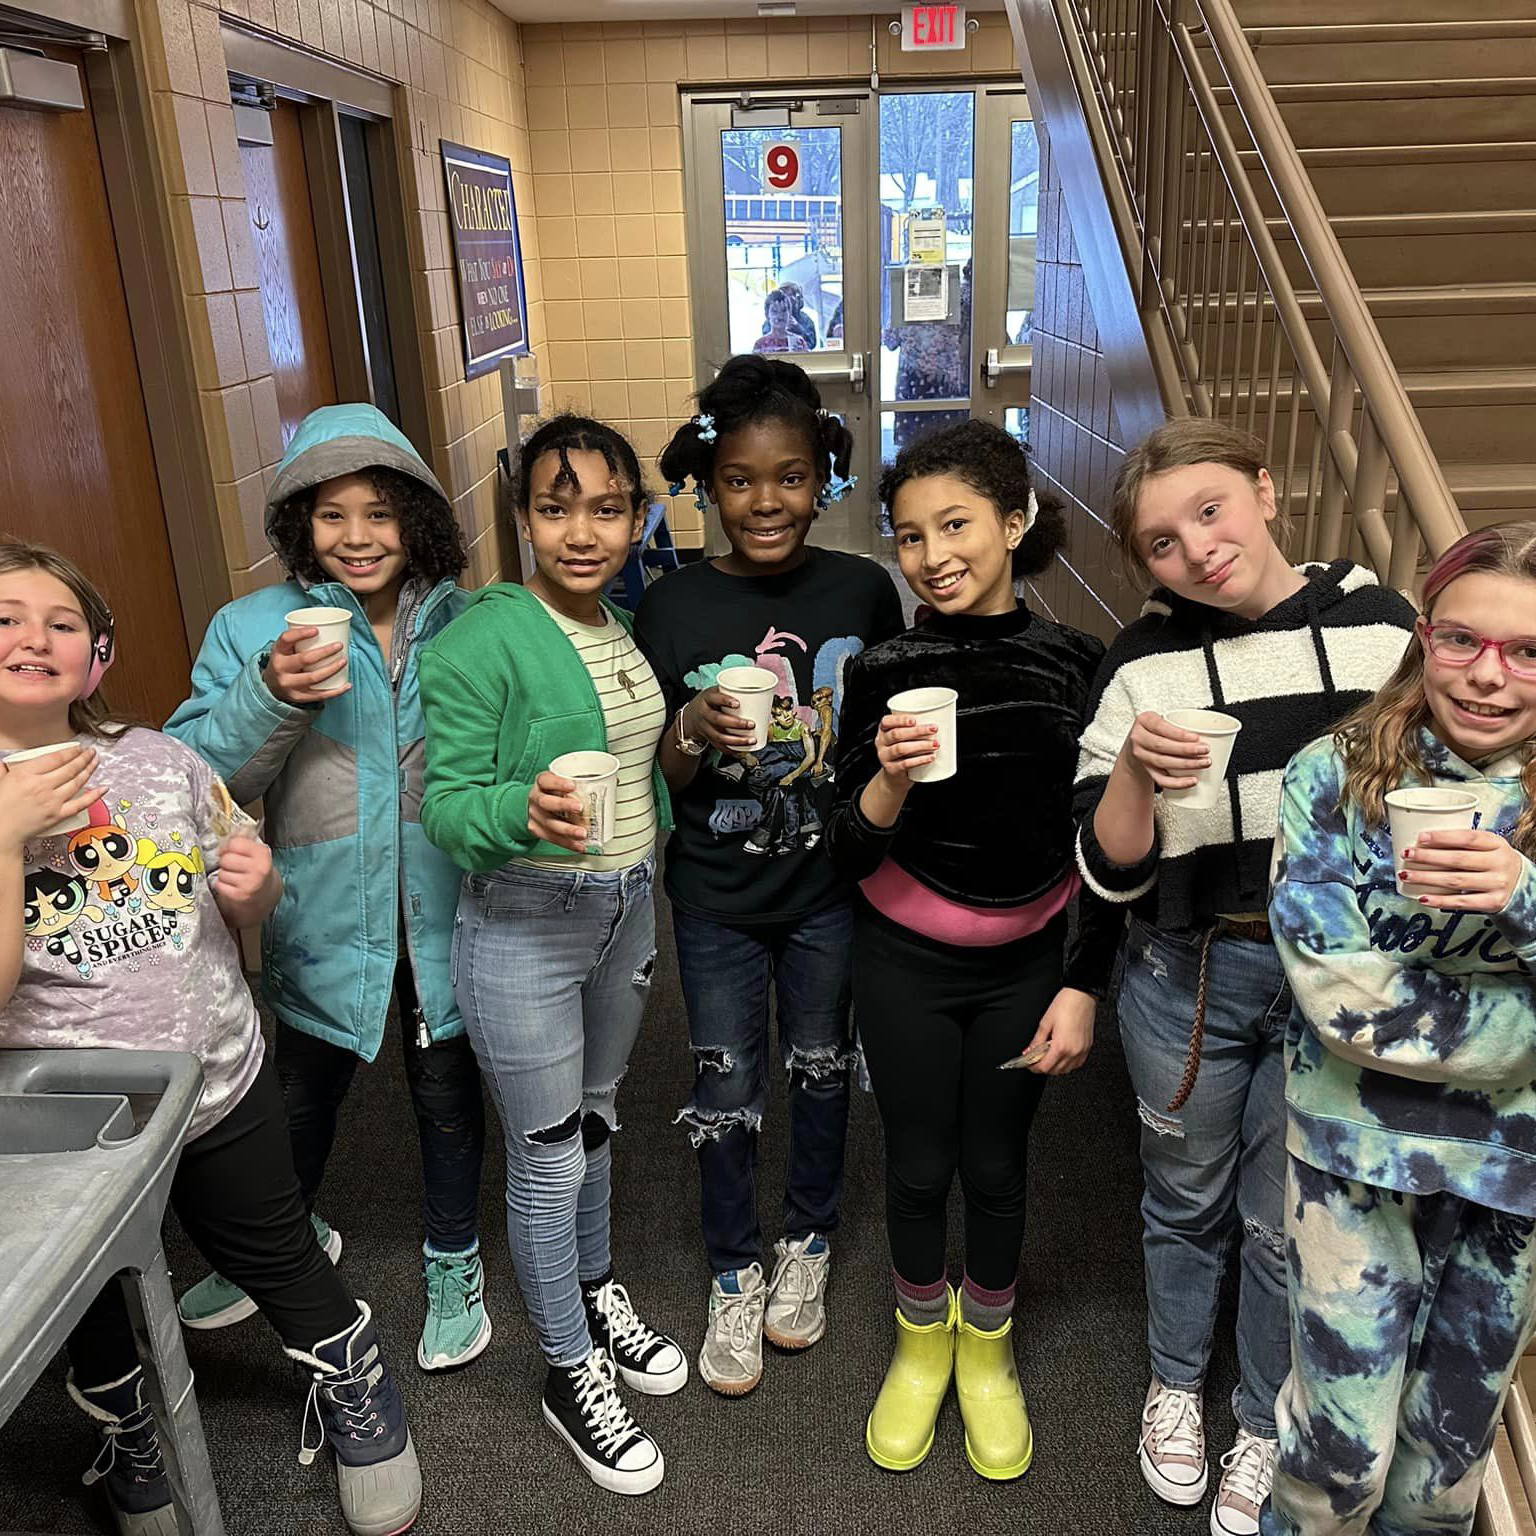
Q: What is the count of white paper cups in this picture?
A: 7